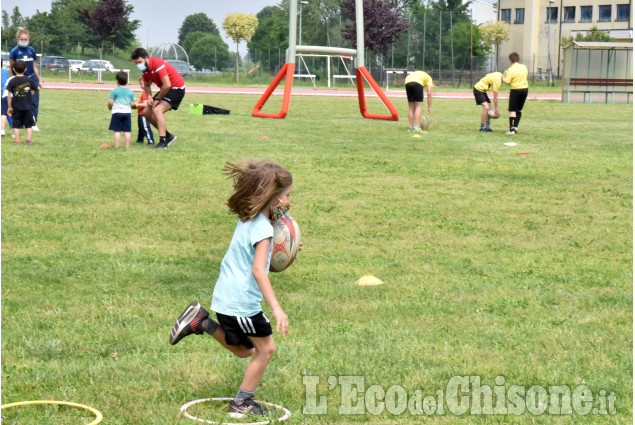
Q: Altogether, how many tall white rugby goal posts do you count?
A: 2